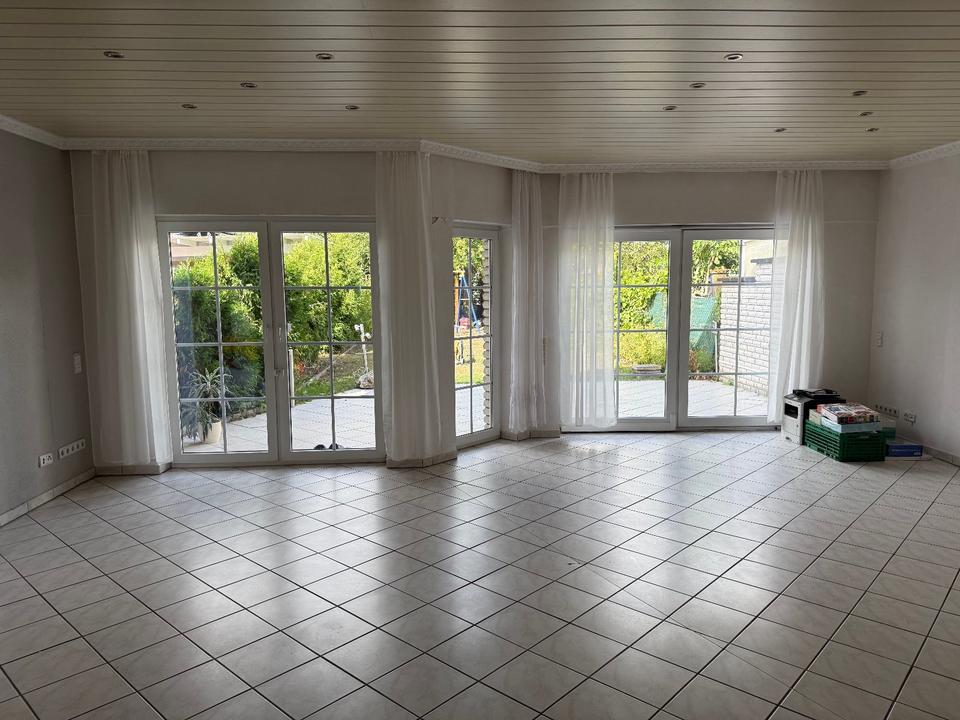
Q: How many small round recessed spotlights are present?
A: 12